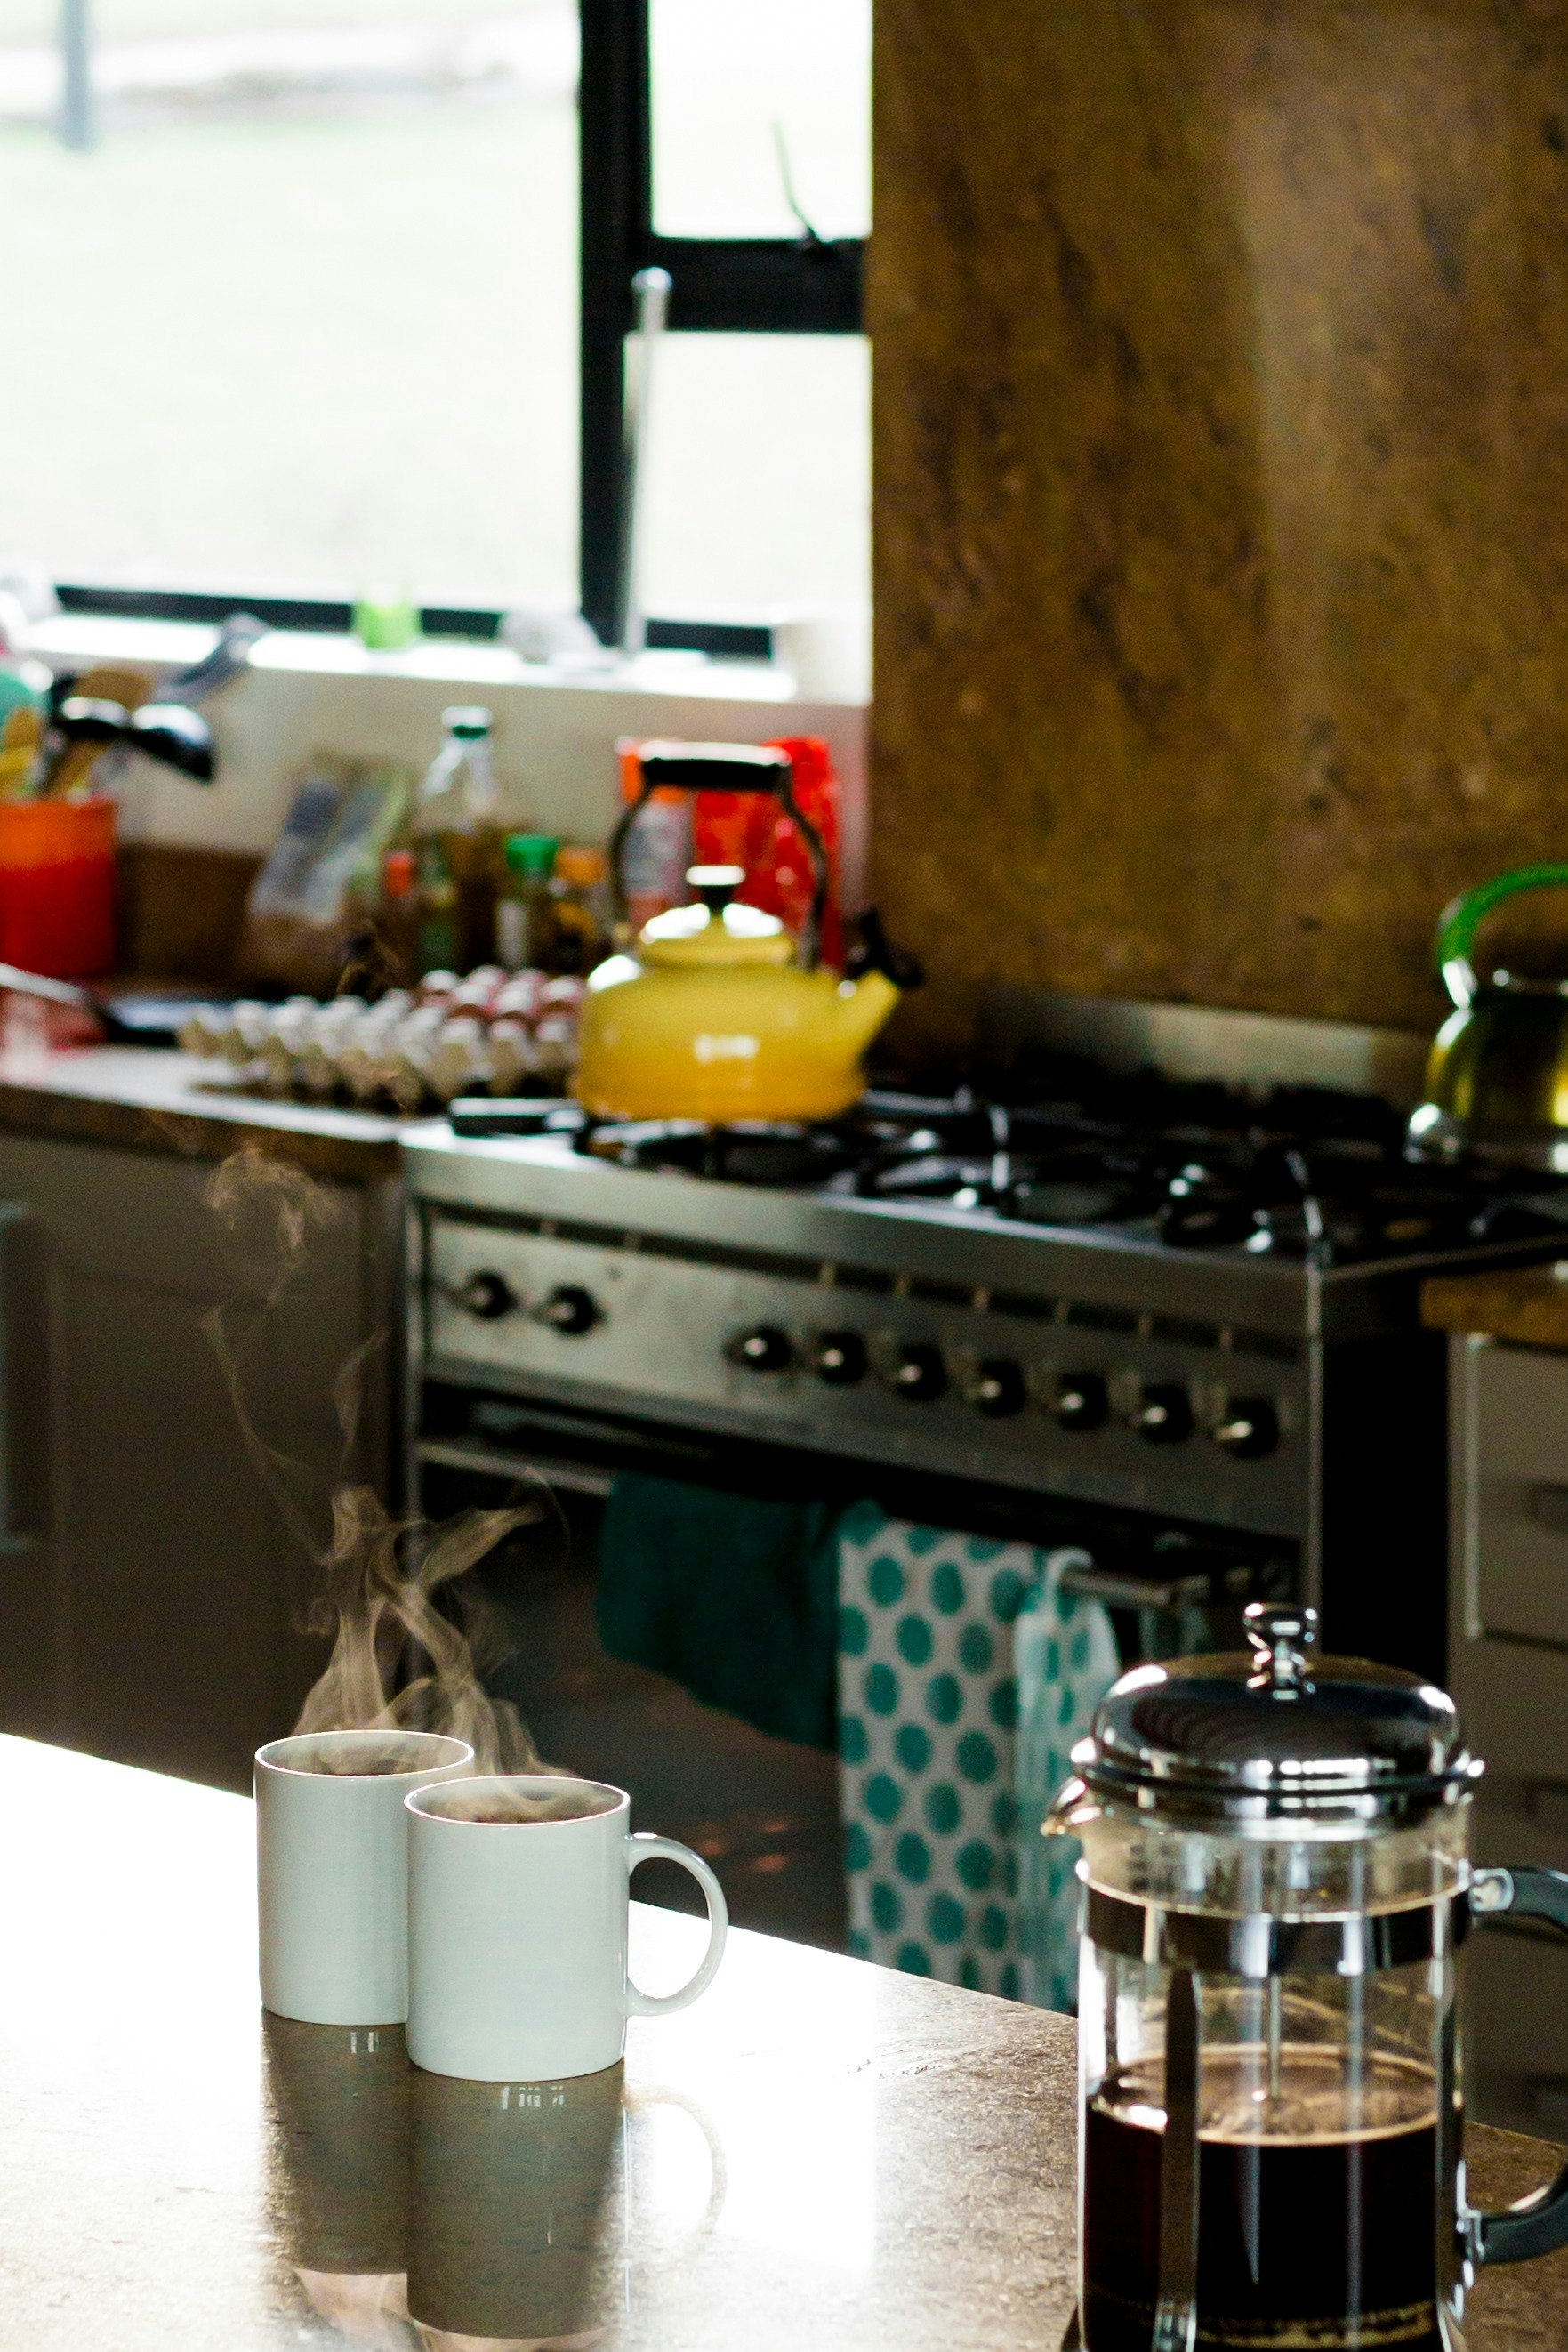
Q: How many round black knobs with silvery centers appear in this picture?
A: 9